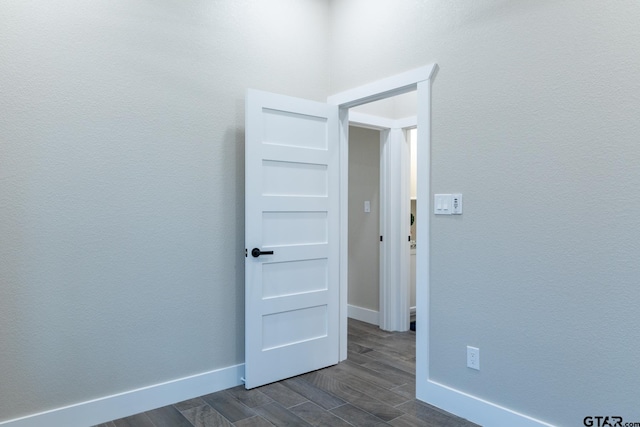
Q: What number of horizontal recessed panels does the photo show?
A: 5